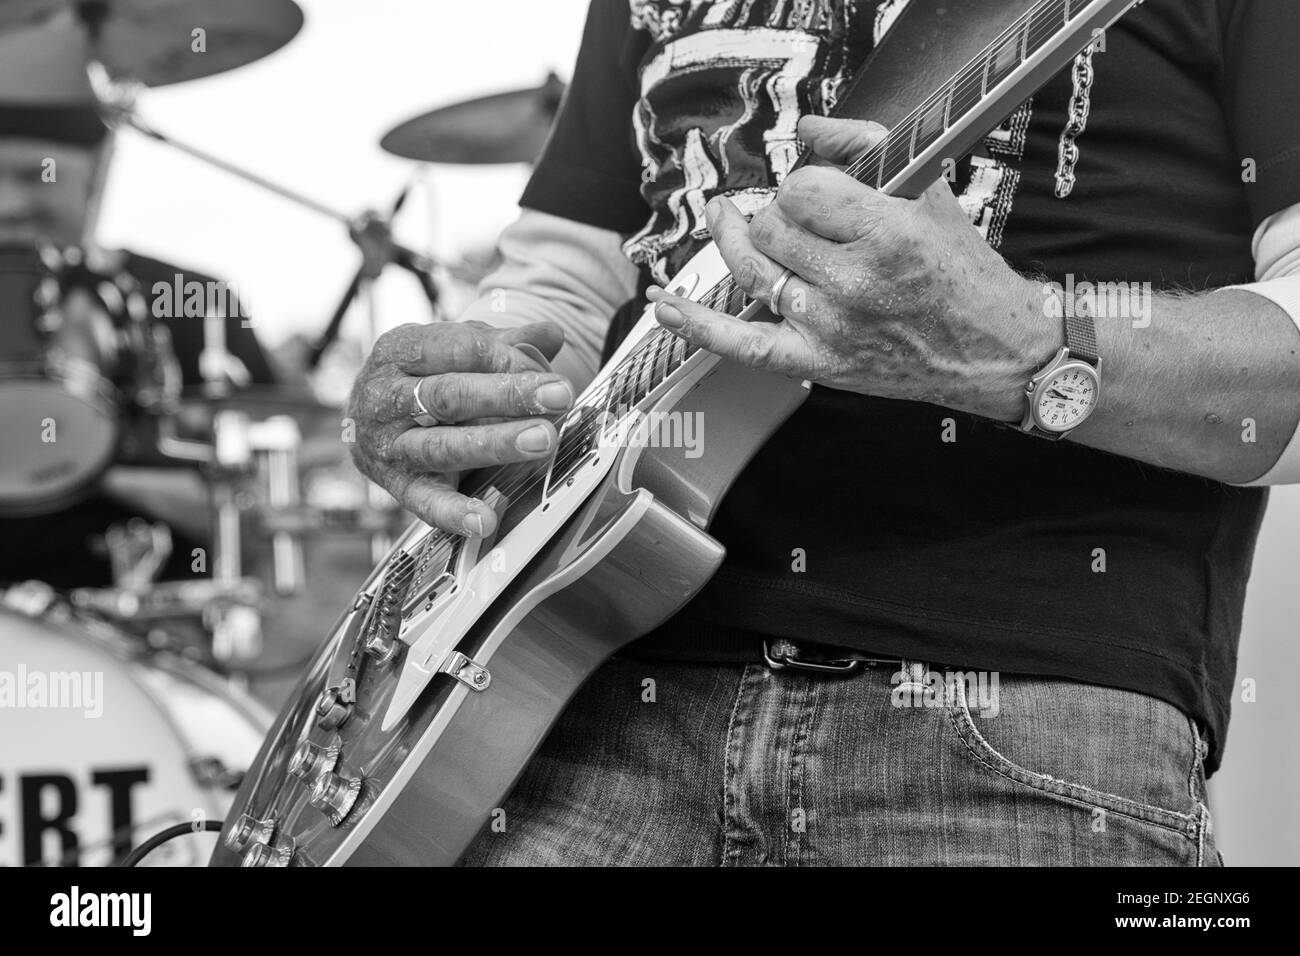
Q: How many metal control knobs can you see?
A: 4